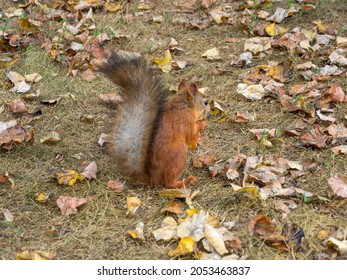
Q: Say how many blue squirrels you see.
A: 0